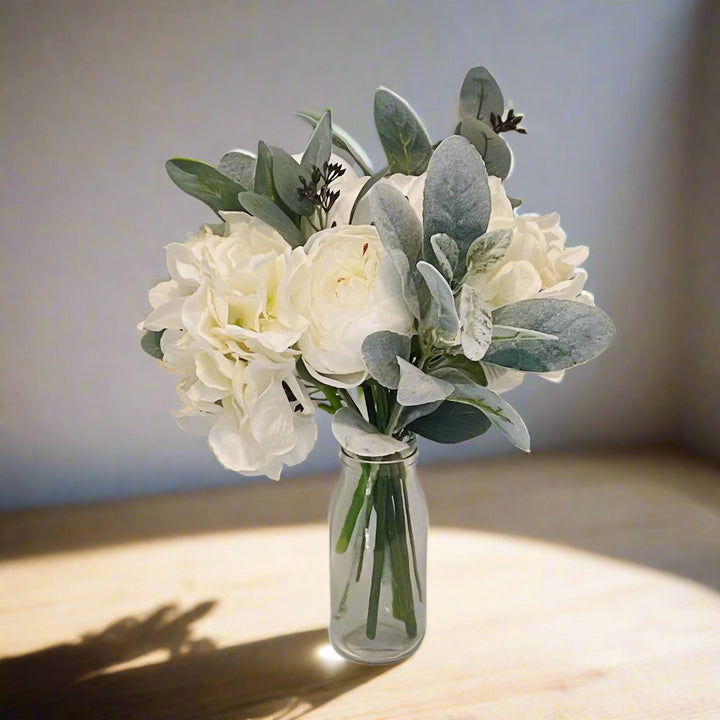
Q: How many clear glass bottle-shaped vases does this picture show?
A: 1